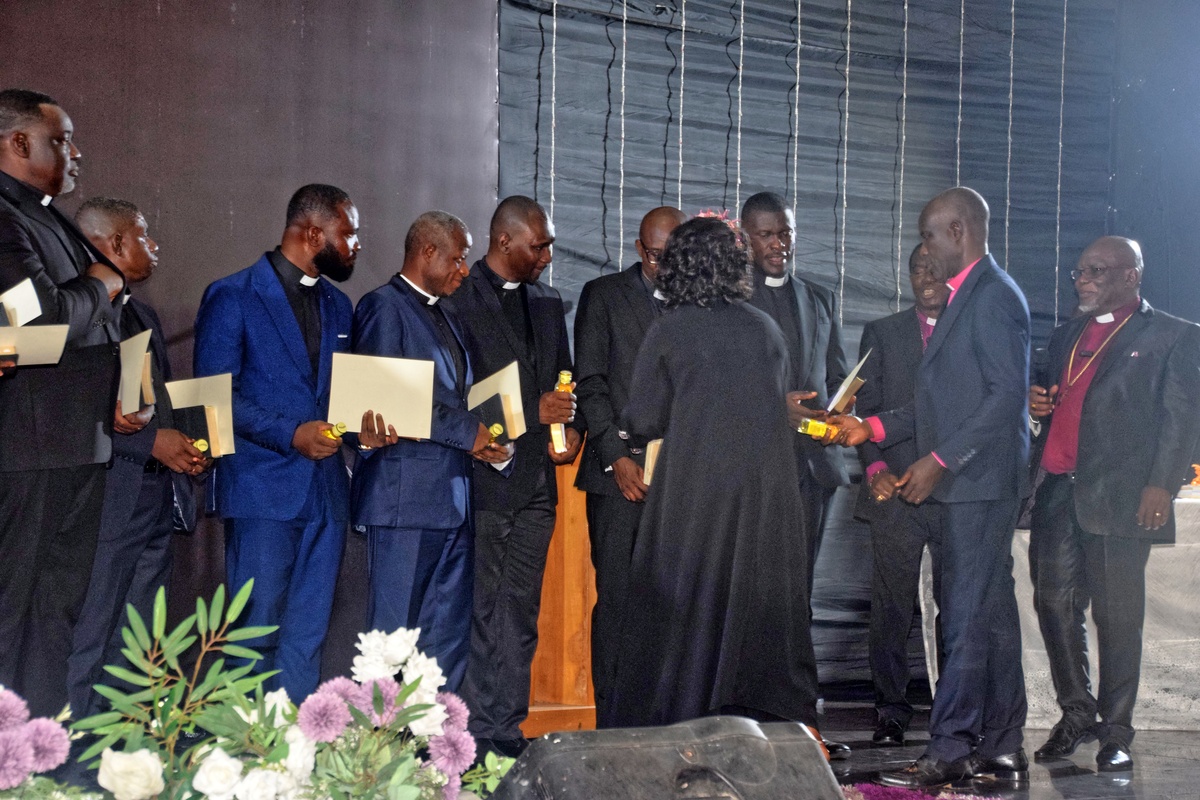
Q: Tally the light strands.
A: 10